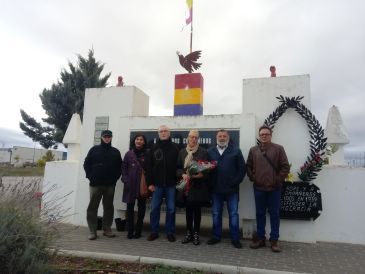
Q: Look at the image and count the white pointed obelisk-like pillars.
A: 2